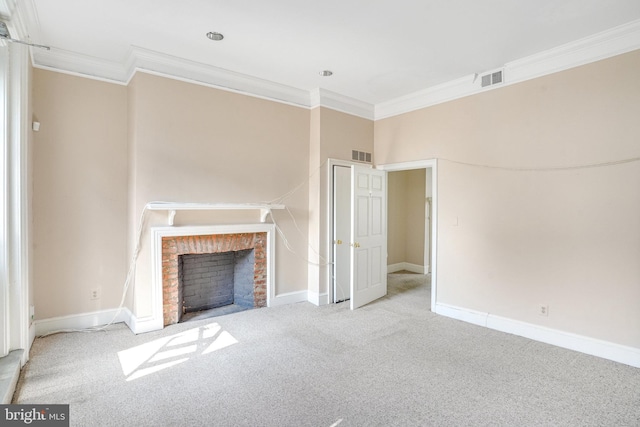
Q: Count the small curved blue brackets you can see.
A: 0